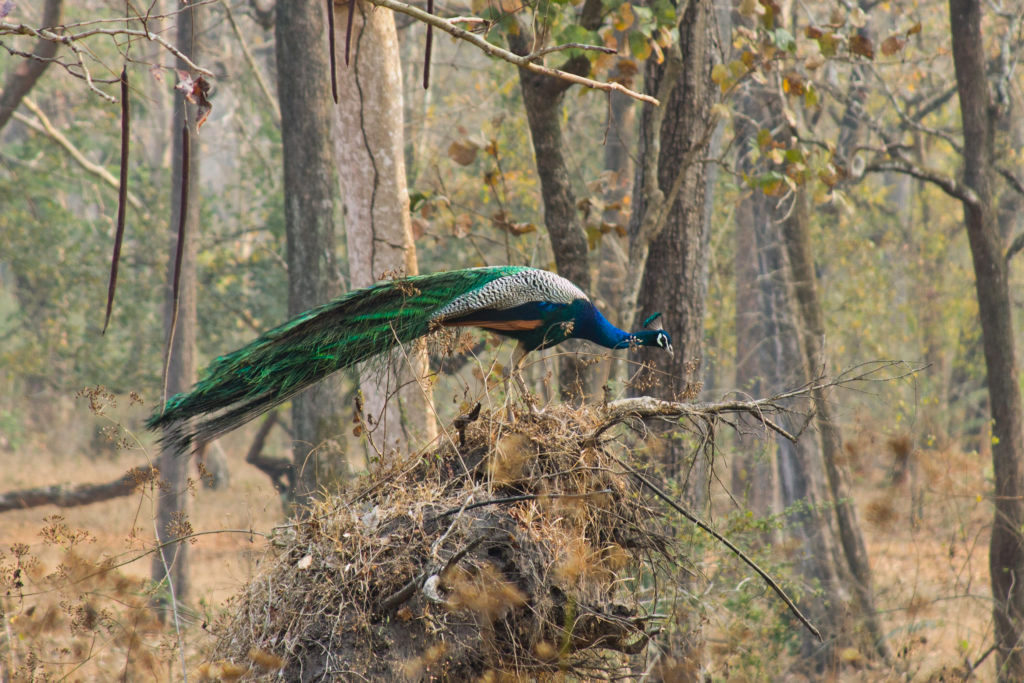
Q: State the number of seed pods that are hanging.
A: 5